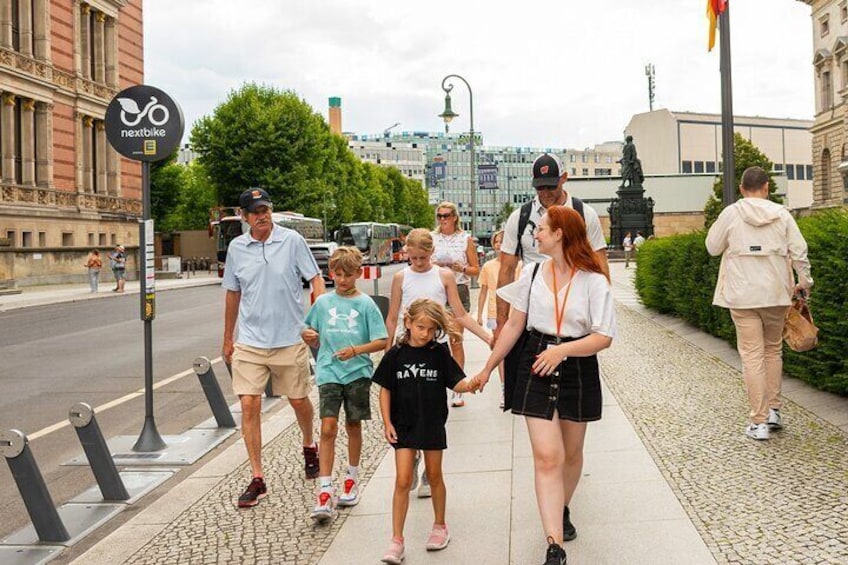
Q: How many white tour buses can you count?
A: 2